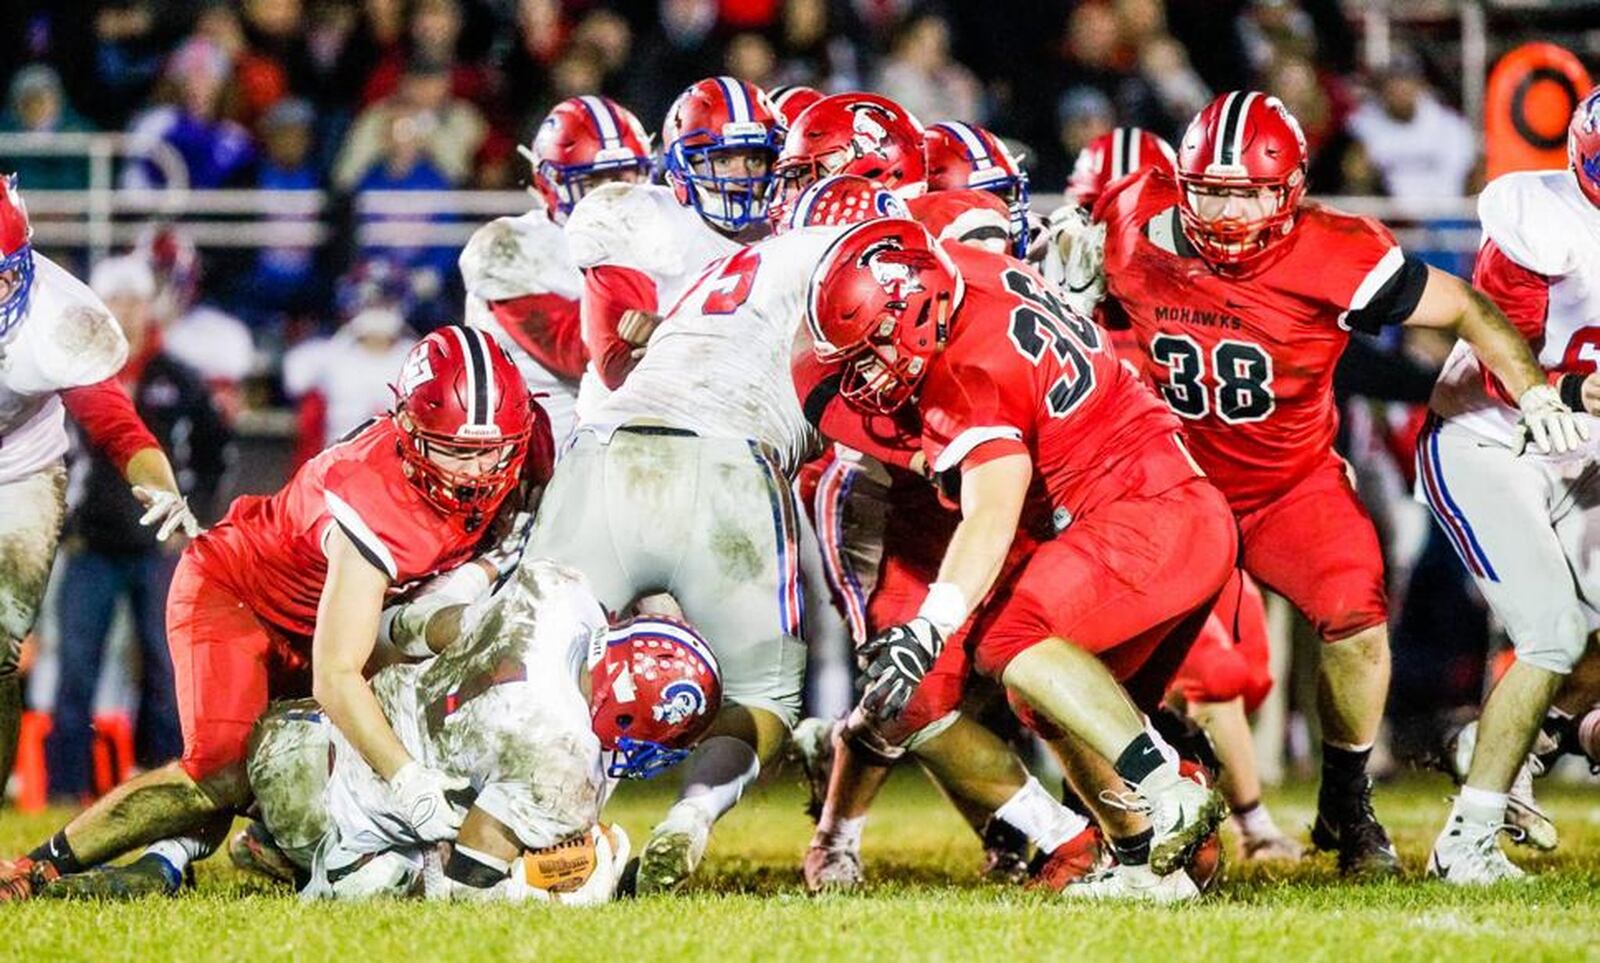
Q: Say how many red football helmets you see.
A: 13